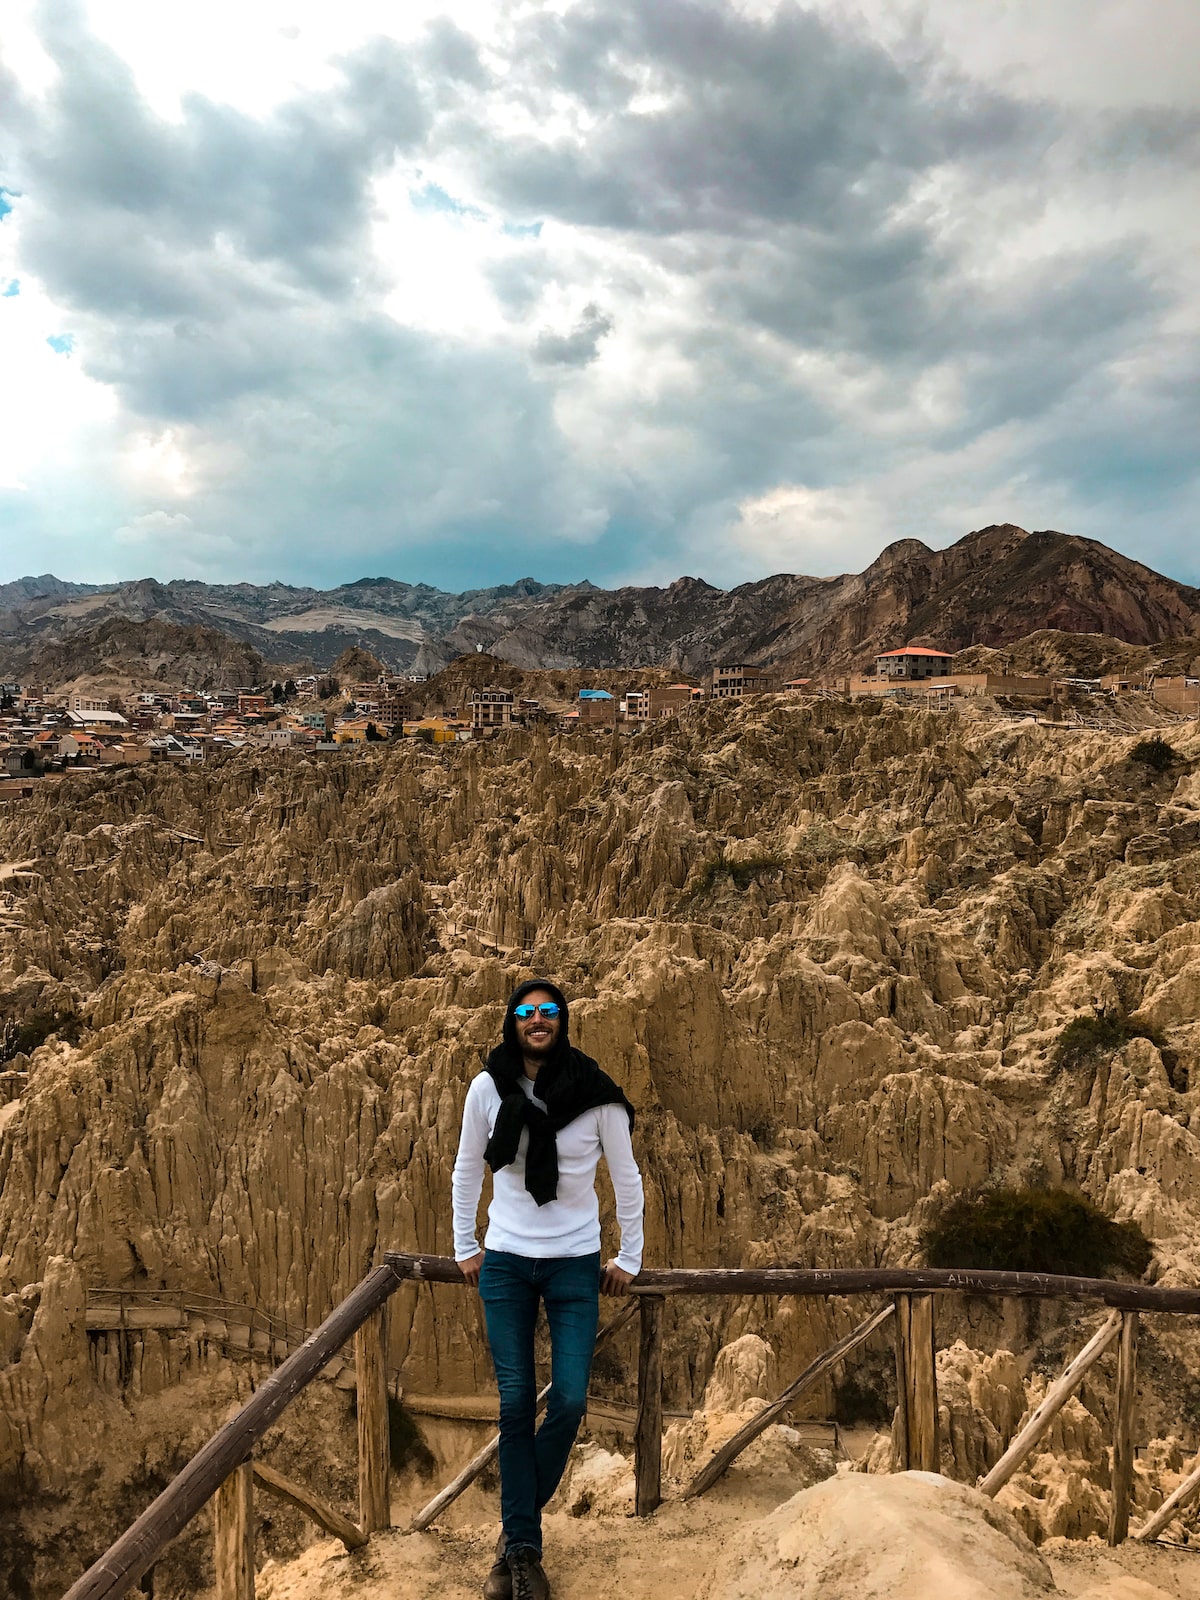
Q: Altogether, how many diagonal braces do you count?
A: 5